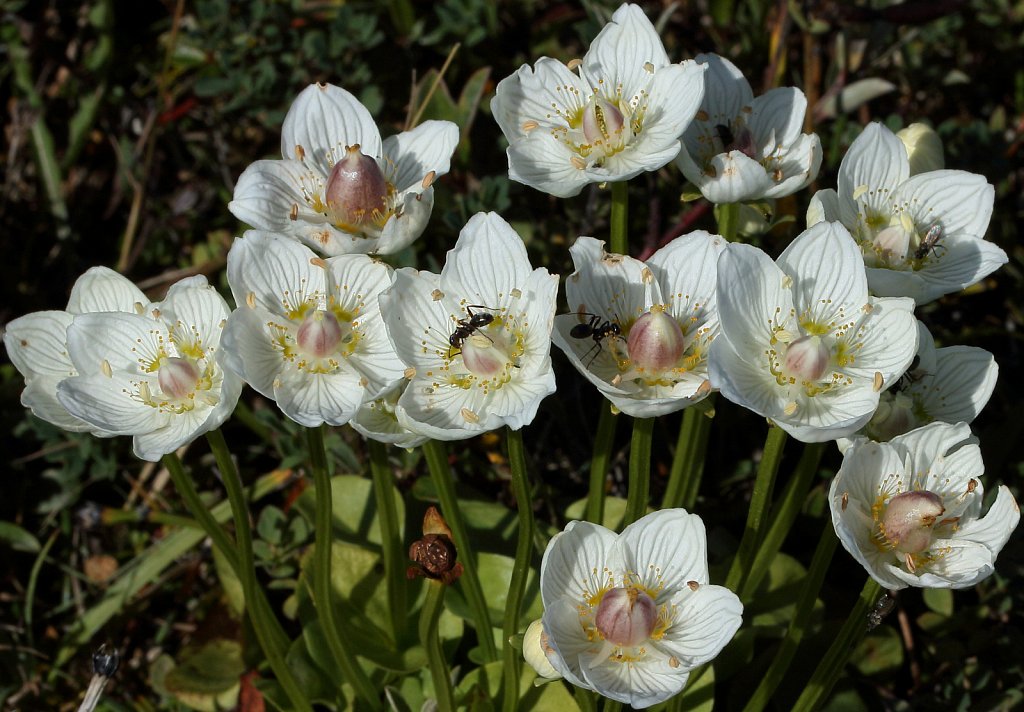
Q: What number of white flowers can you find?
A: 14